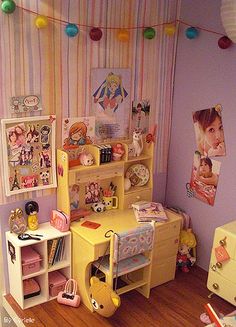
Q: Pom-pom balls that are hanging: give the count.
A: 9